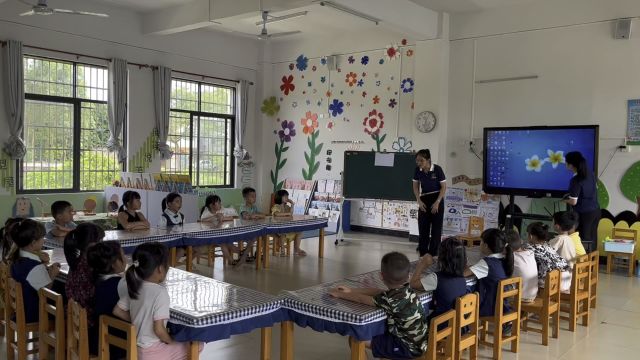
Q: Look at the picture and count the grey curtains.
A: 4